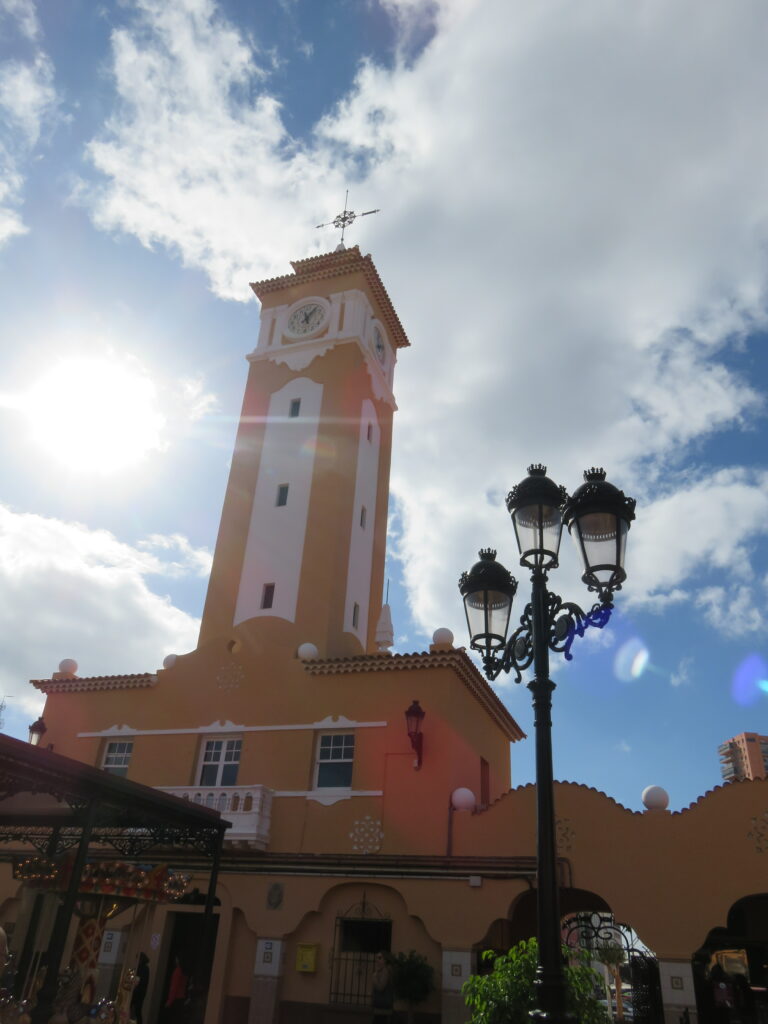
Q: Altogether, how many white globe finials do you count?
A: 6